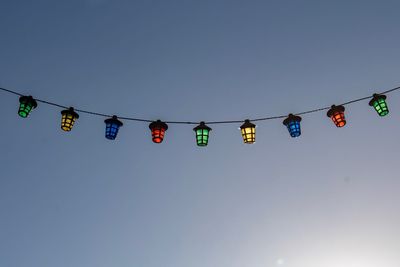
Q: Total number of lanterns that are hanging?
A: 9